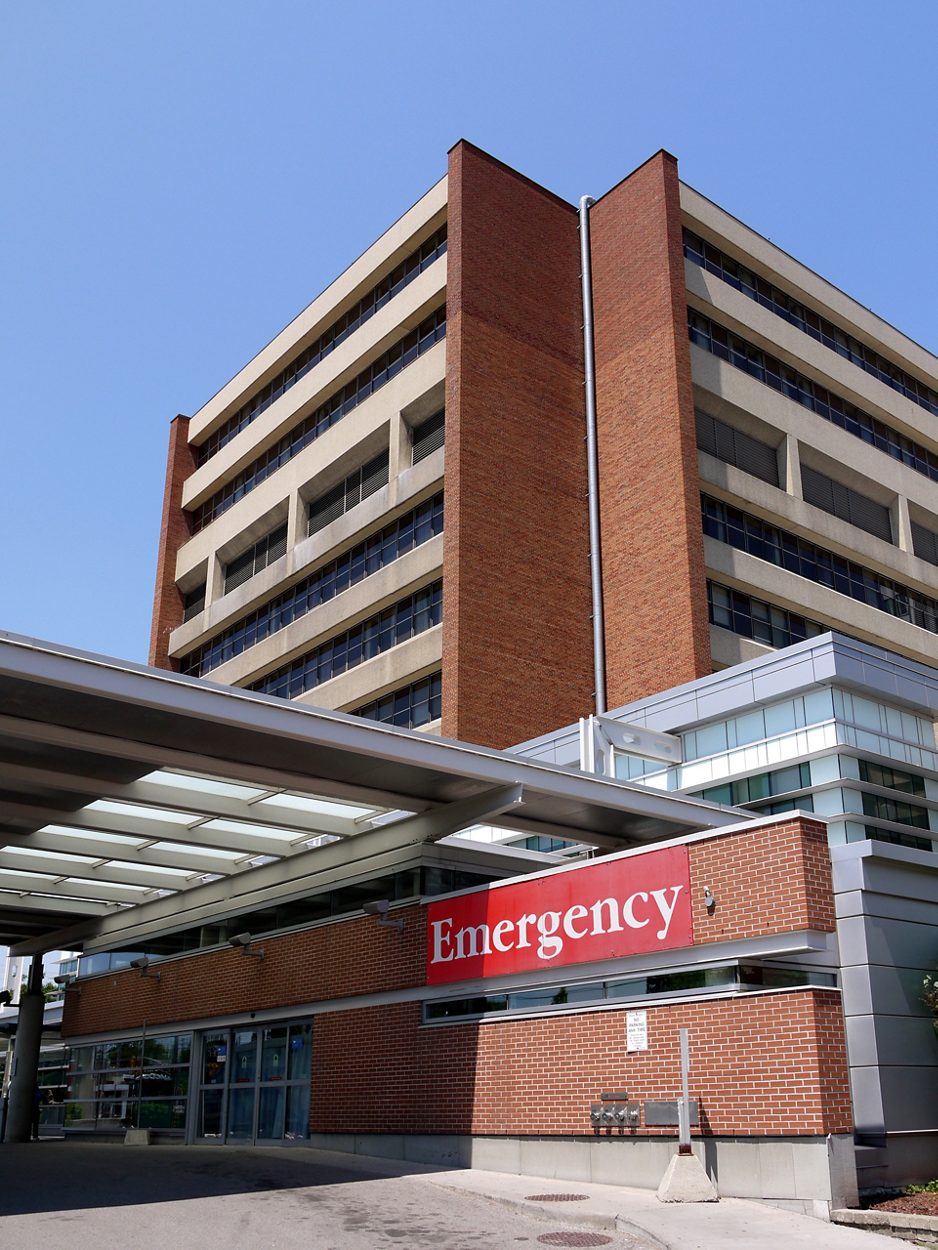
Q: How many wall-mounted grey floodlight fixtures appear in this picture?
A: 4